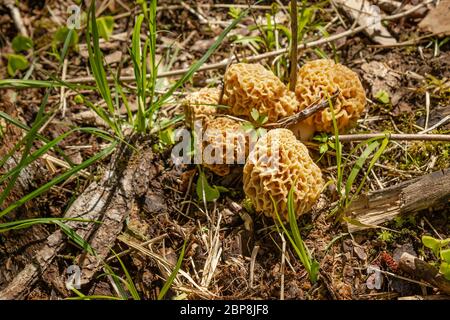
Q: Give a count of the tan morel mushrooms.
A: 5